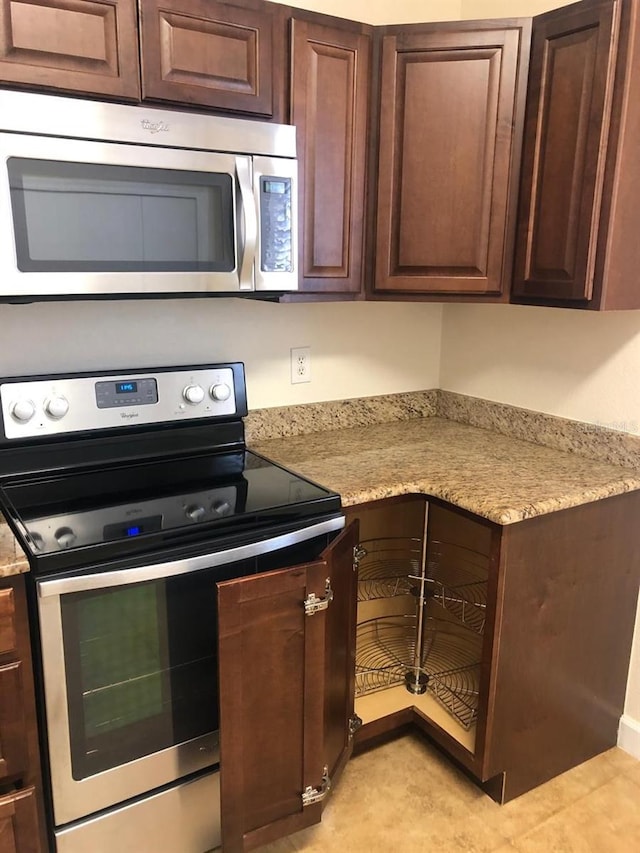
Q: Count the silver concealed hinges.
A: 4